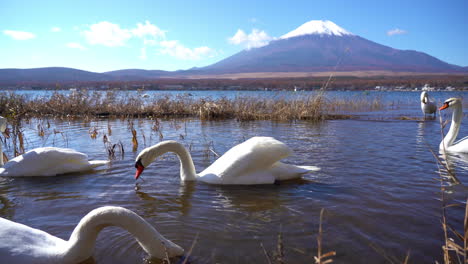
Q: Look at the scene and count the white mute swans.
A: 5